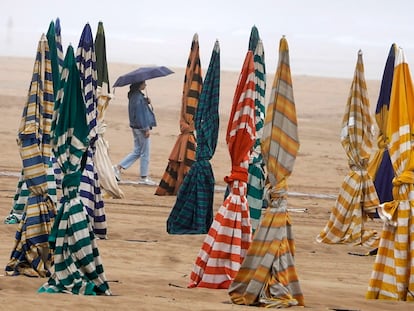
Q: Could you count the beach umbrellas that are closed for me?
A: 15